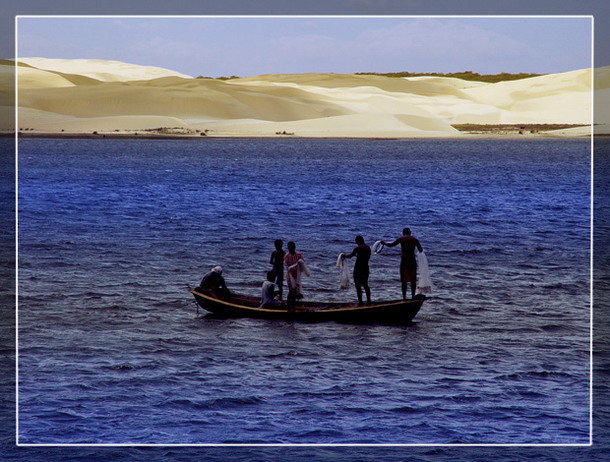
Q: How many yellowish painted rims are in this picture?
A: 1